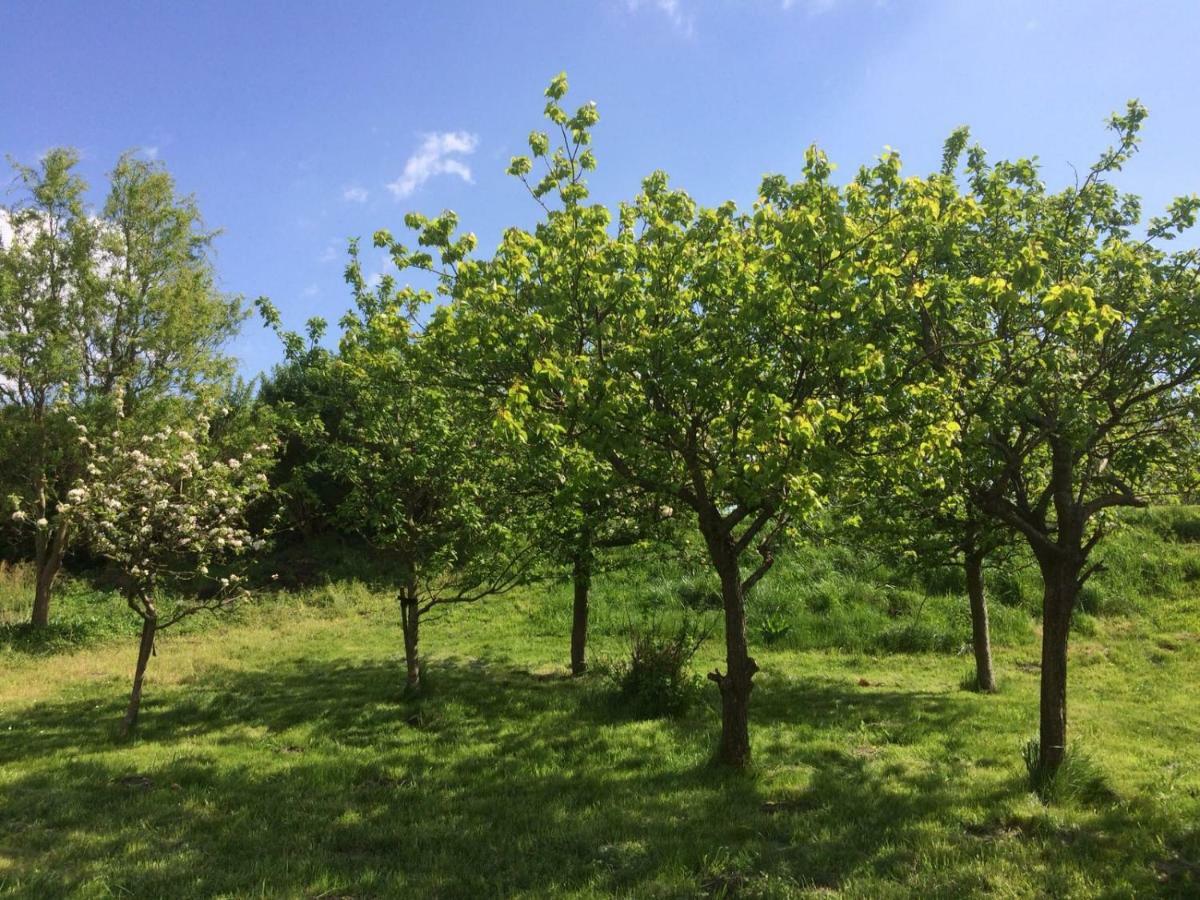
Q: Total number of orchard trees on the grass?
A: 6